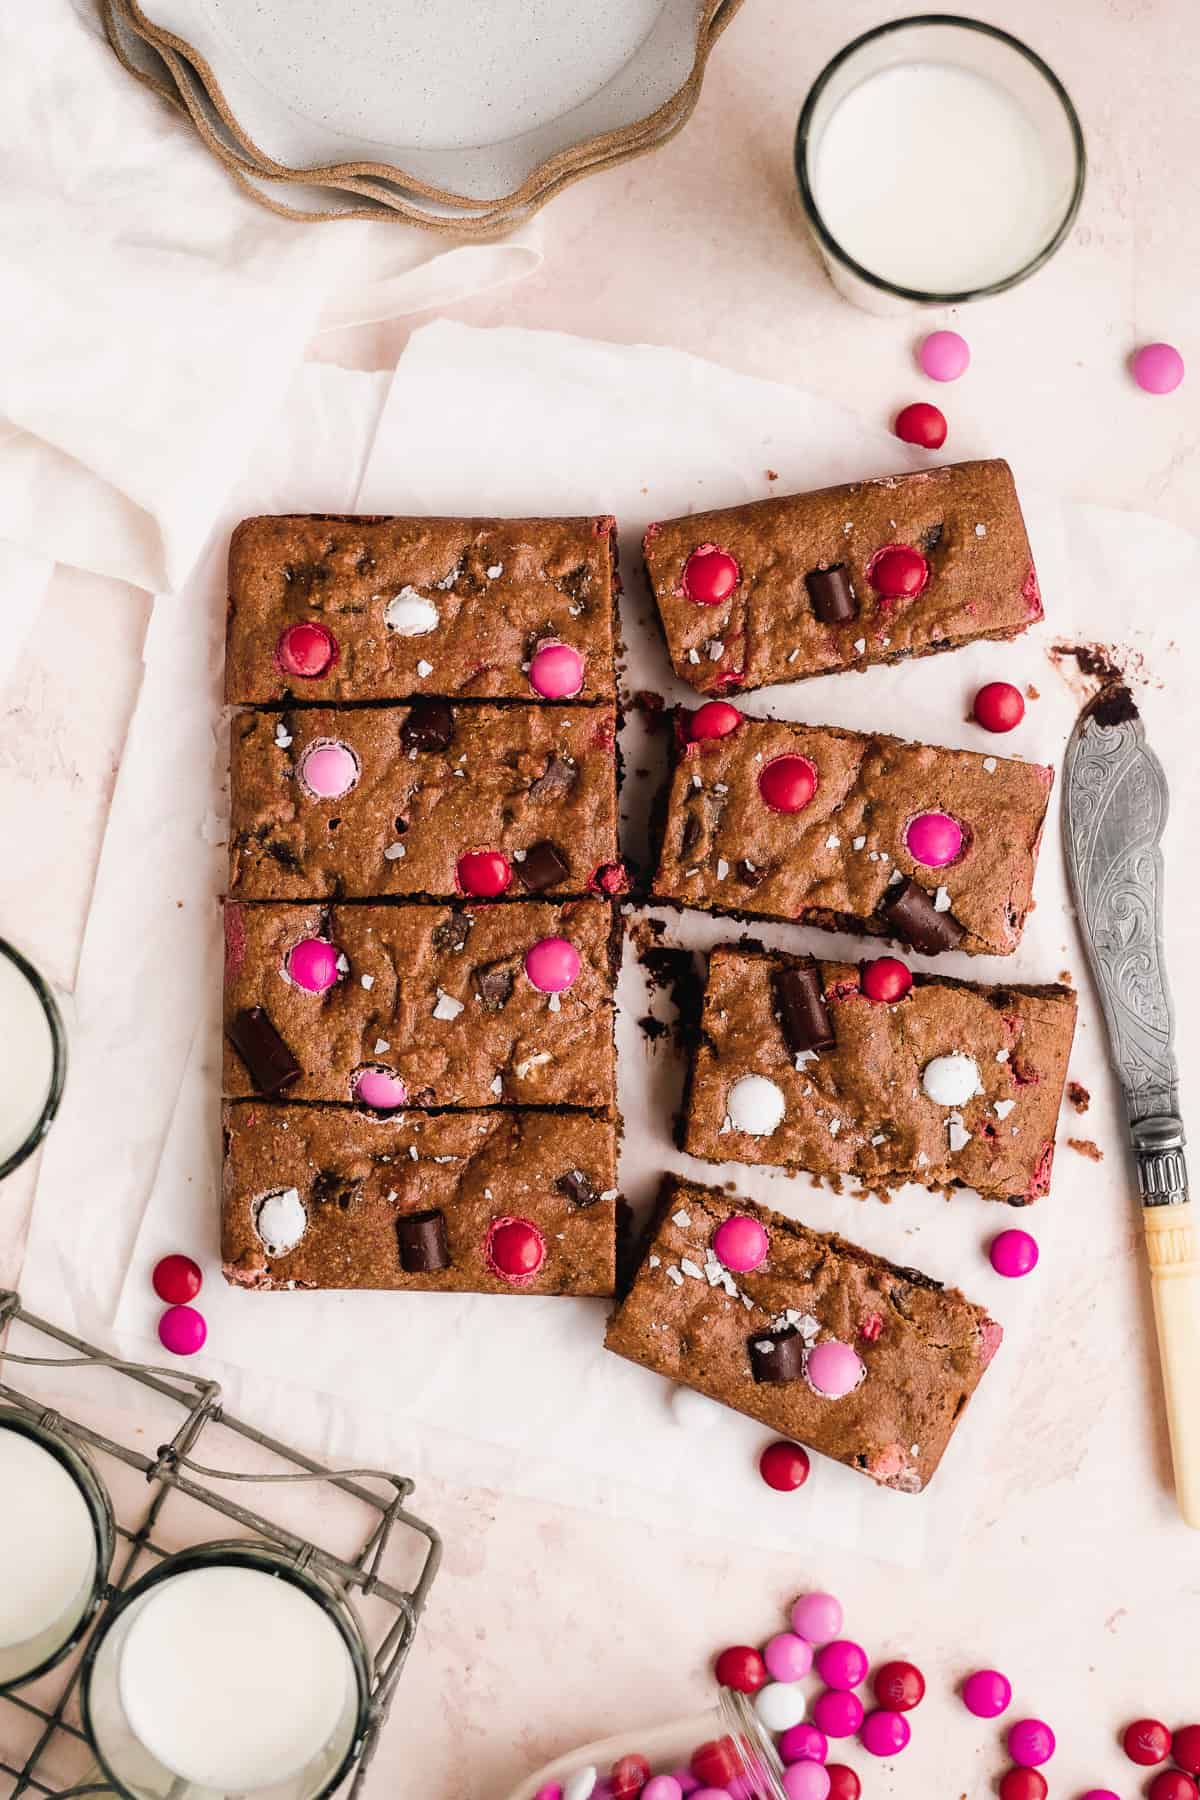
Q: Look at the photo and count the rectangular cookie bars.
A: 8